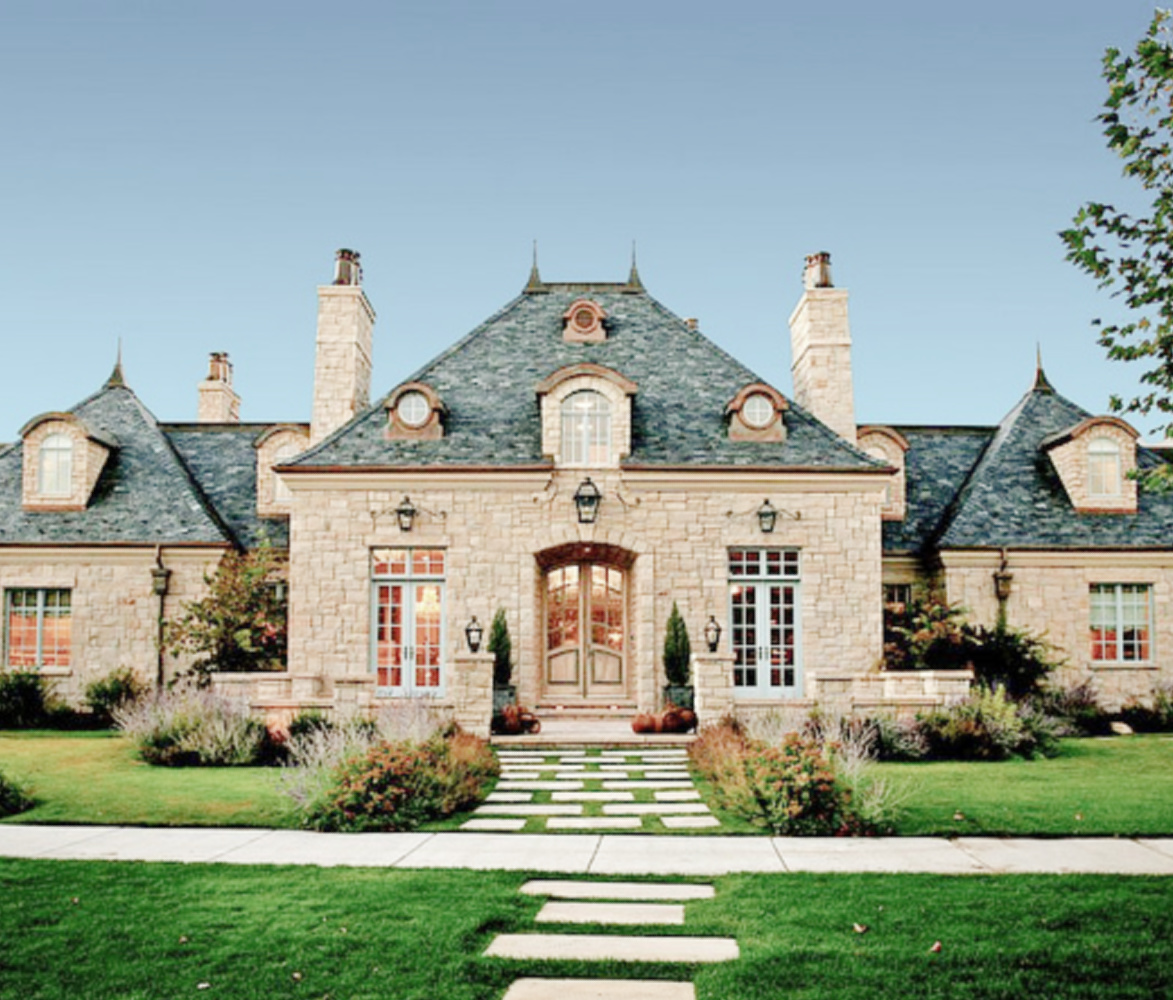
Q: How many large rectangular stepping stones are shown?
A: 4